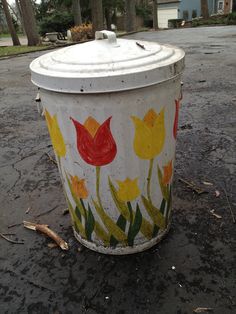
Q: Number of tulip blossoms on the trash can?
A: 7